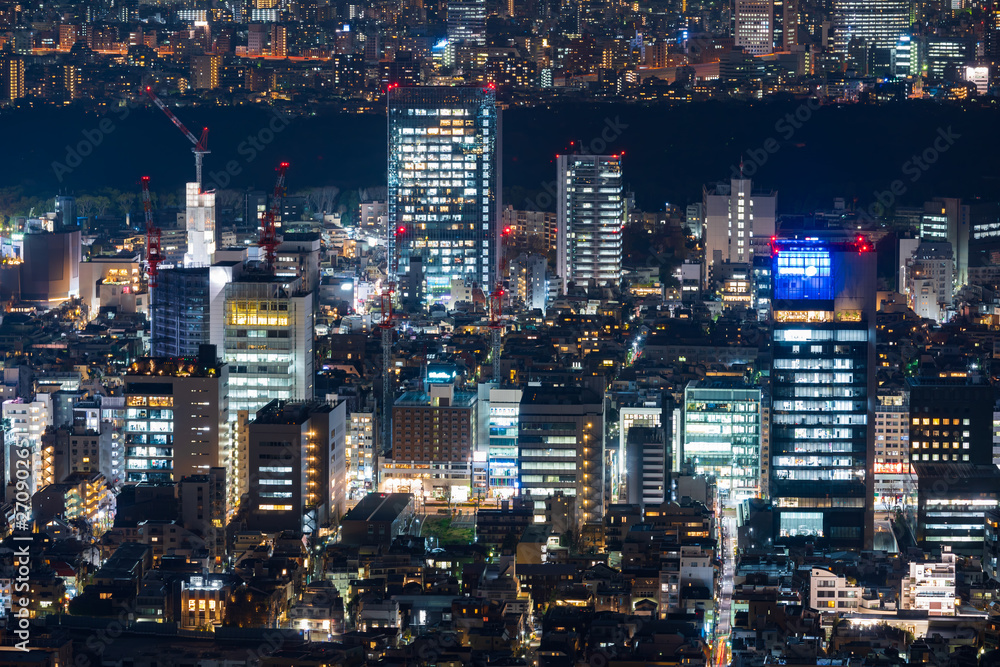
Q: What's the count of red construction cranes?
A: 5